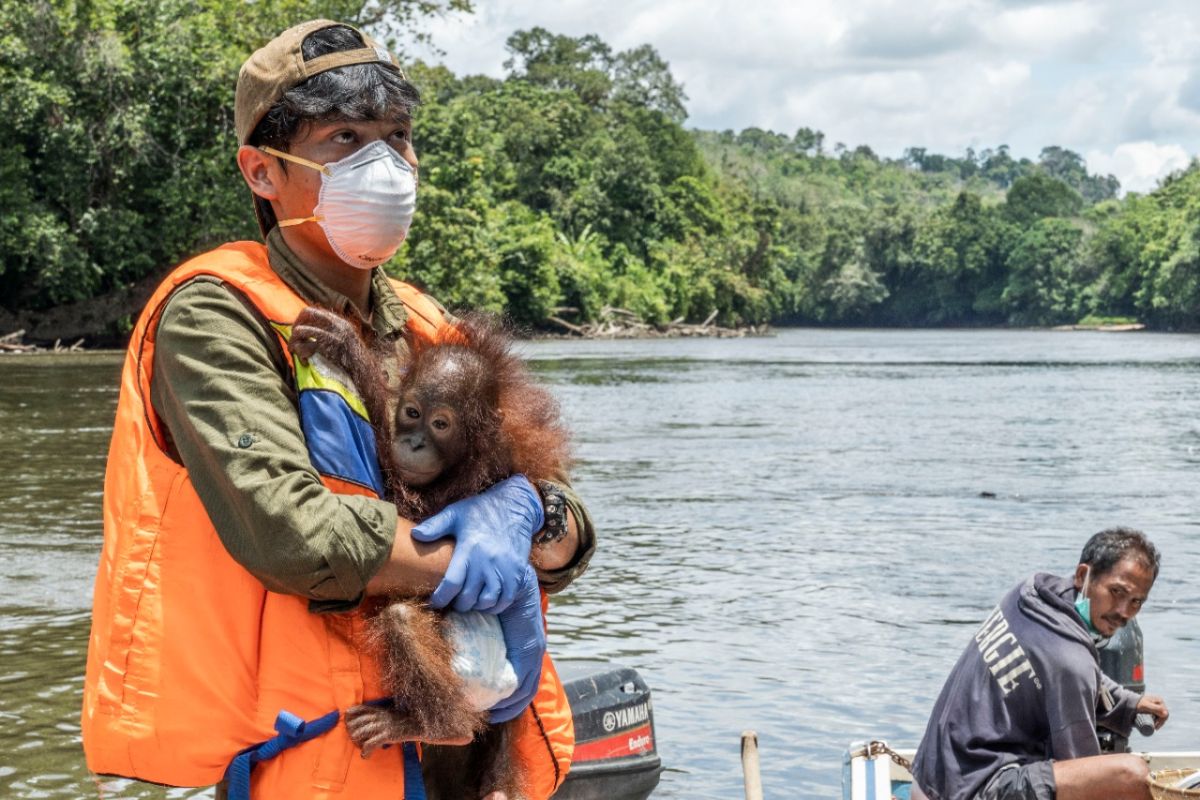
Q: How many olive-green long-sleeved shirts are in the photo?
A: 1